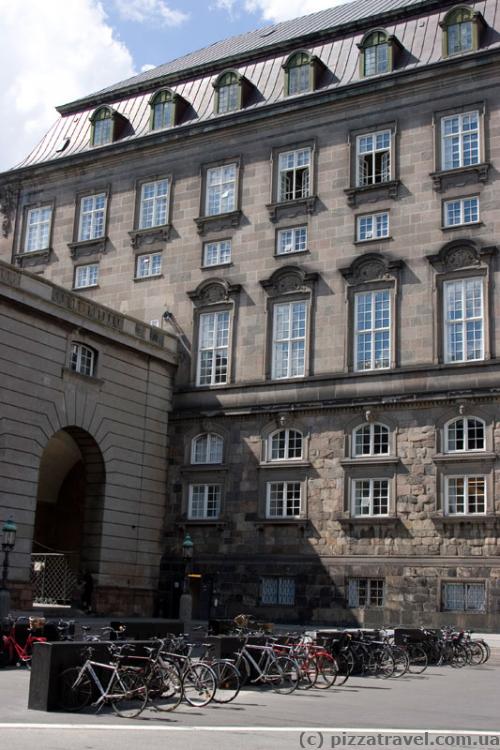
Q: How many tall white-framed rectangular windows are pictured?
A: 11